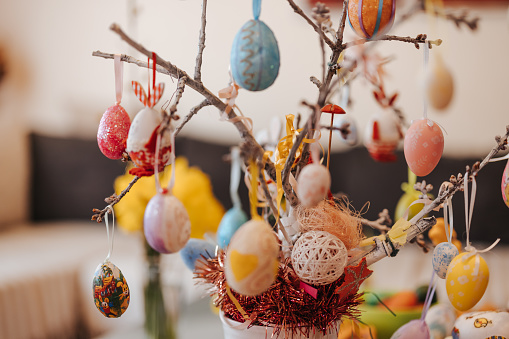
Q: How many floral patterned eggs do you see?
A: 2